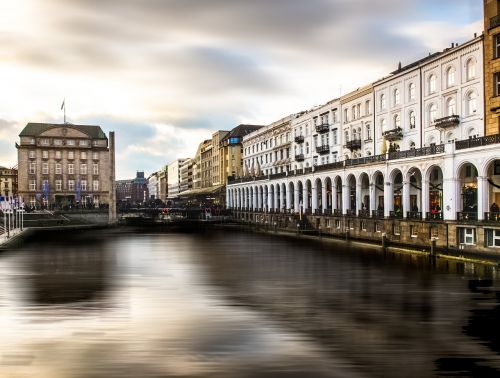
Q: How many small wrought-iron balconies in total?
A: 7